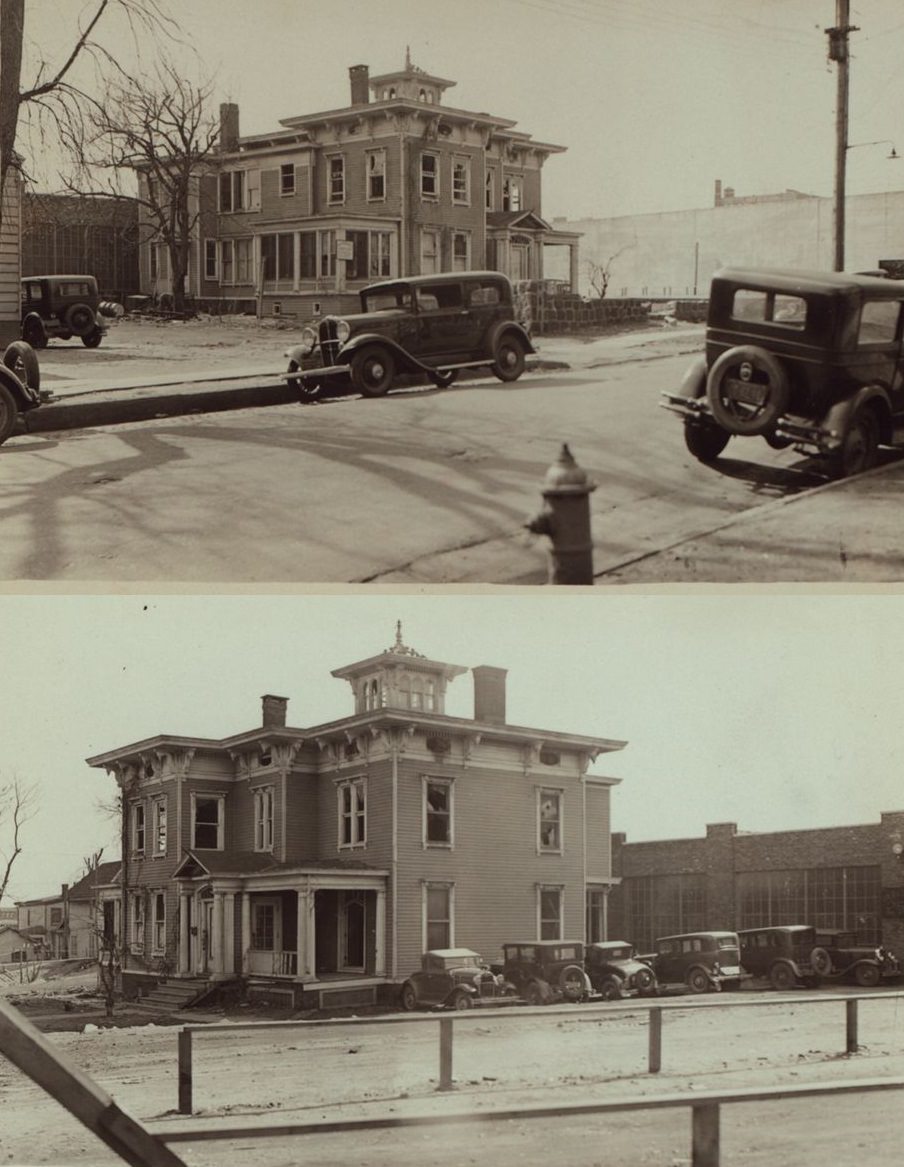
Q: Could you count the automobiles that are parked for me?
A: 10